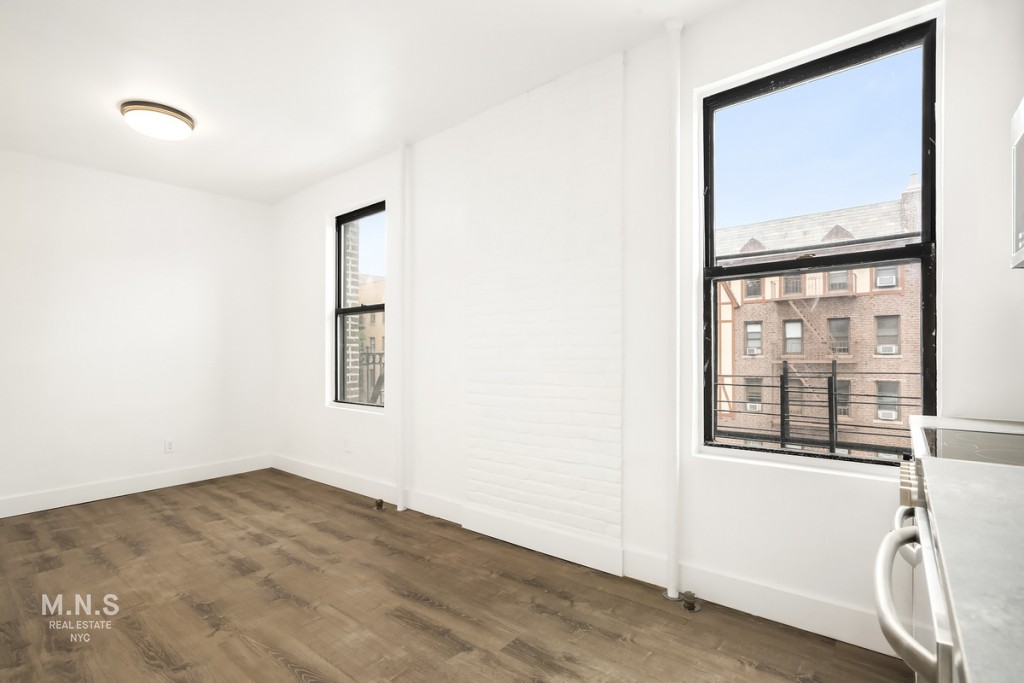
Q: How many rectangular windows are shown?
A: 2